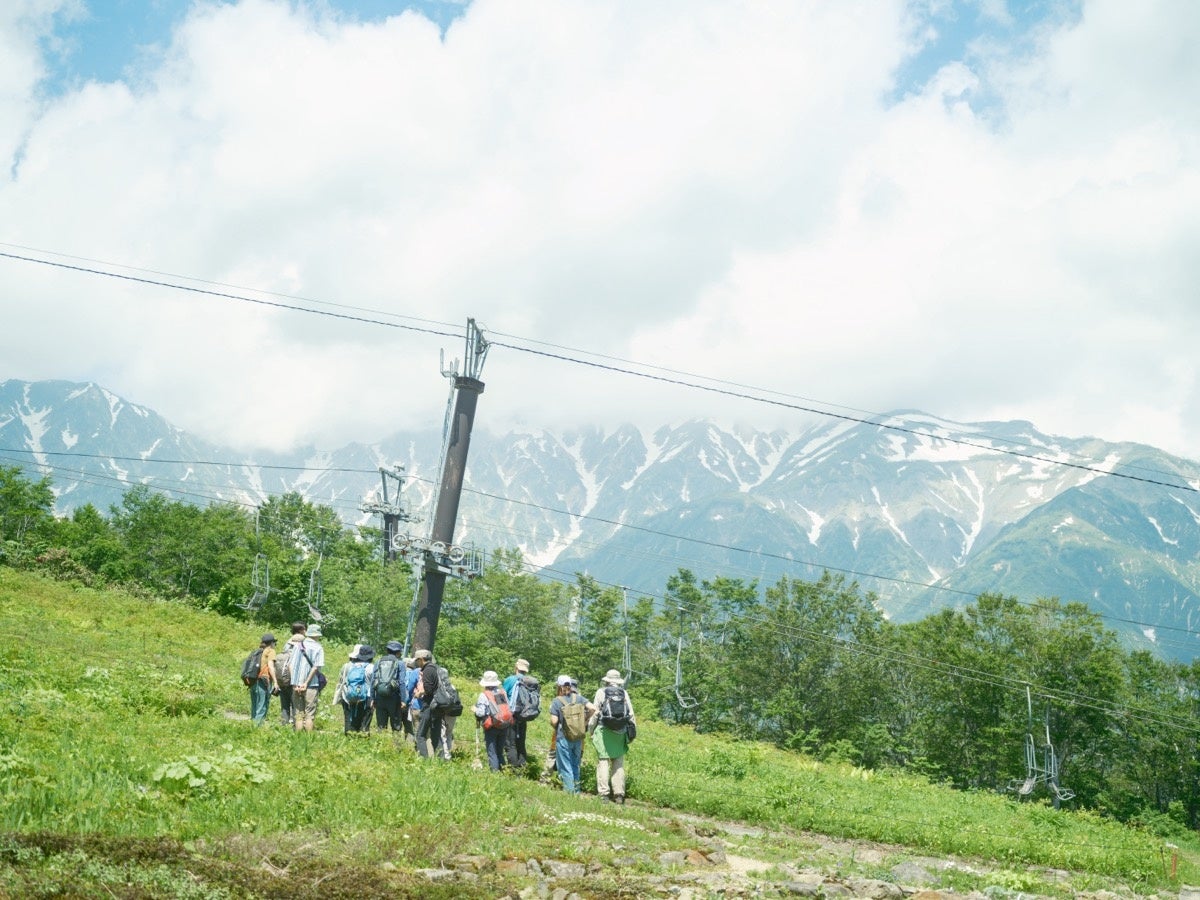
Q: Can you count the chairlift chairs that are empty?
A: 6